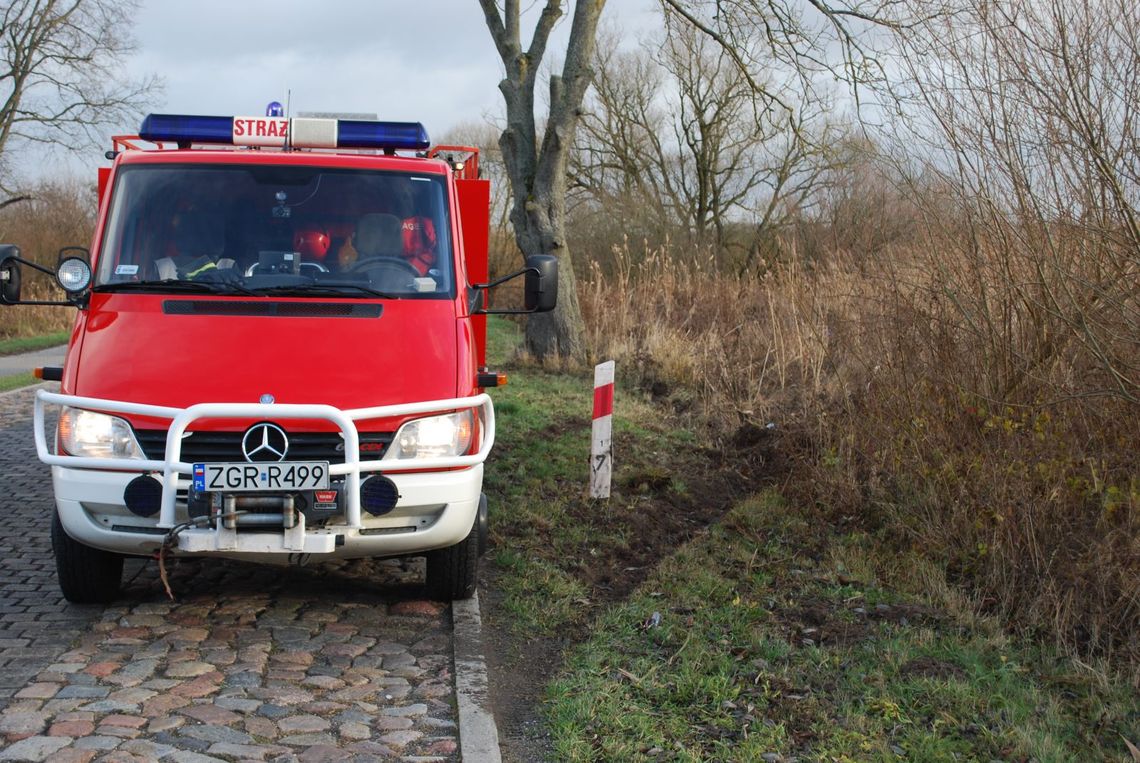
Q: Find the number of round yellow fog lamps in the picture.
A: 0